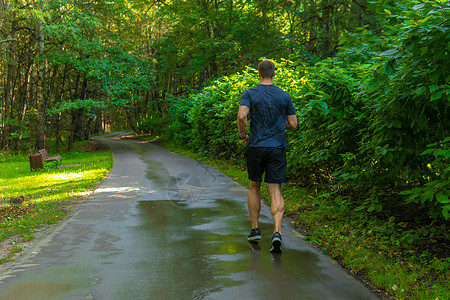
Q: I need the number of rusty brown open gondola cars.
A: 0